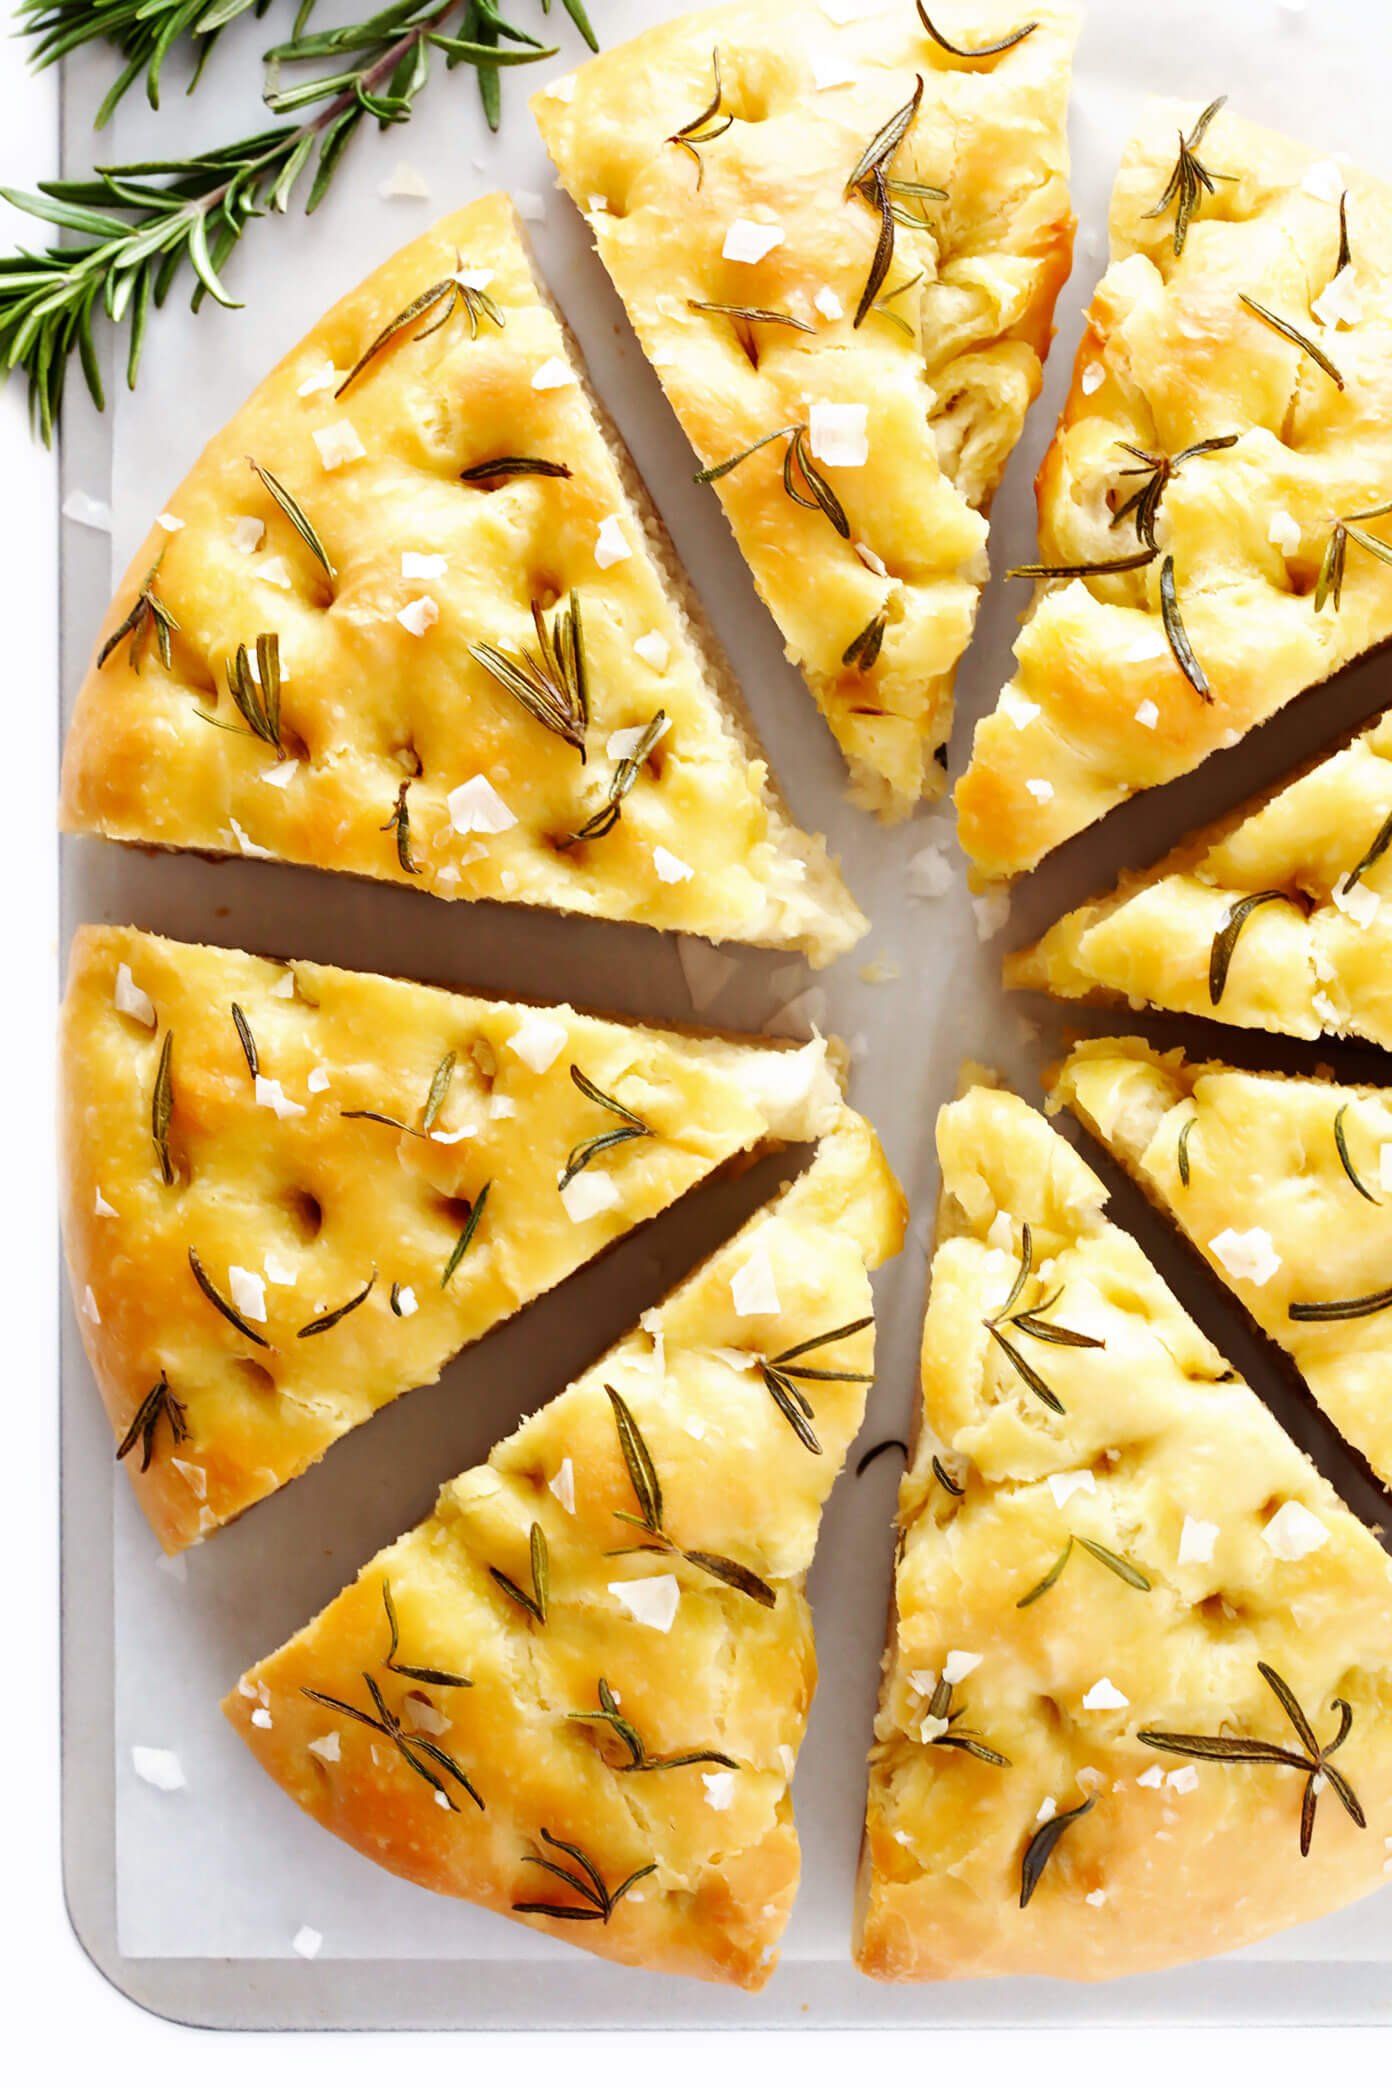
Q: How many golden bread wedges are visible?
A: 8